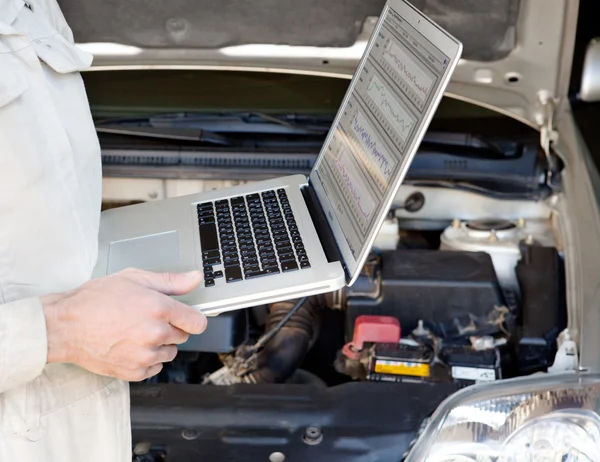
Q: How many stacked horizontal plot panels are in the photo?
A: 4